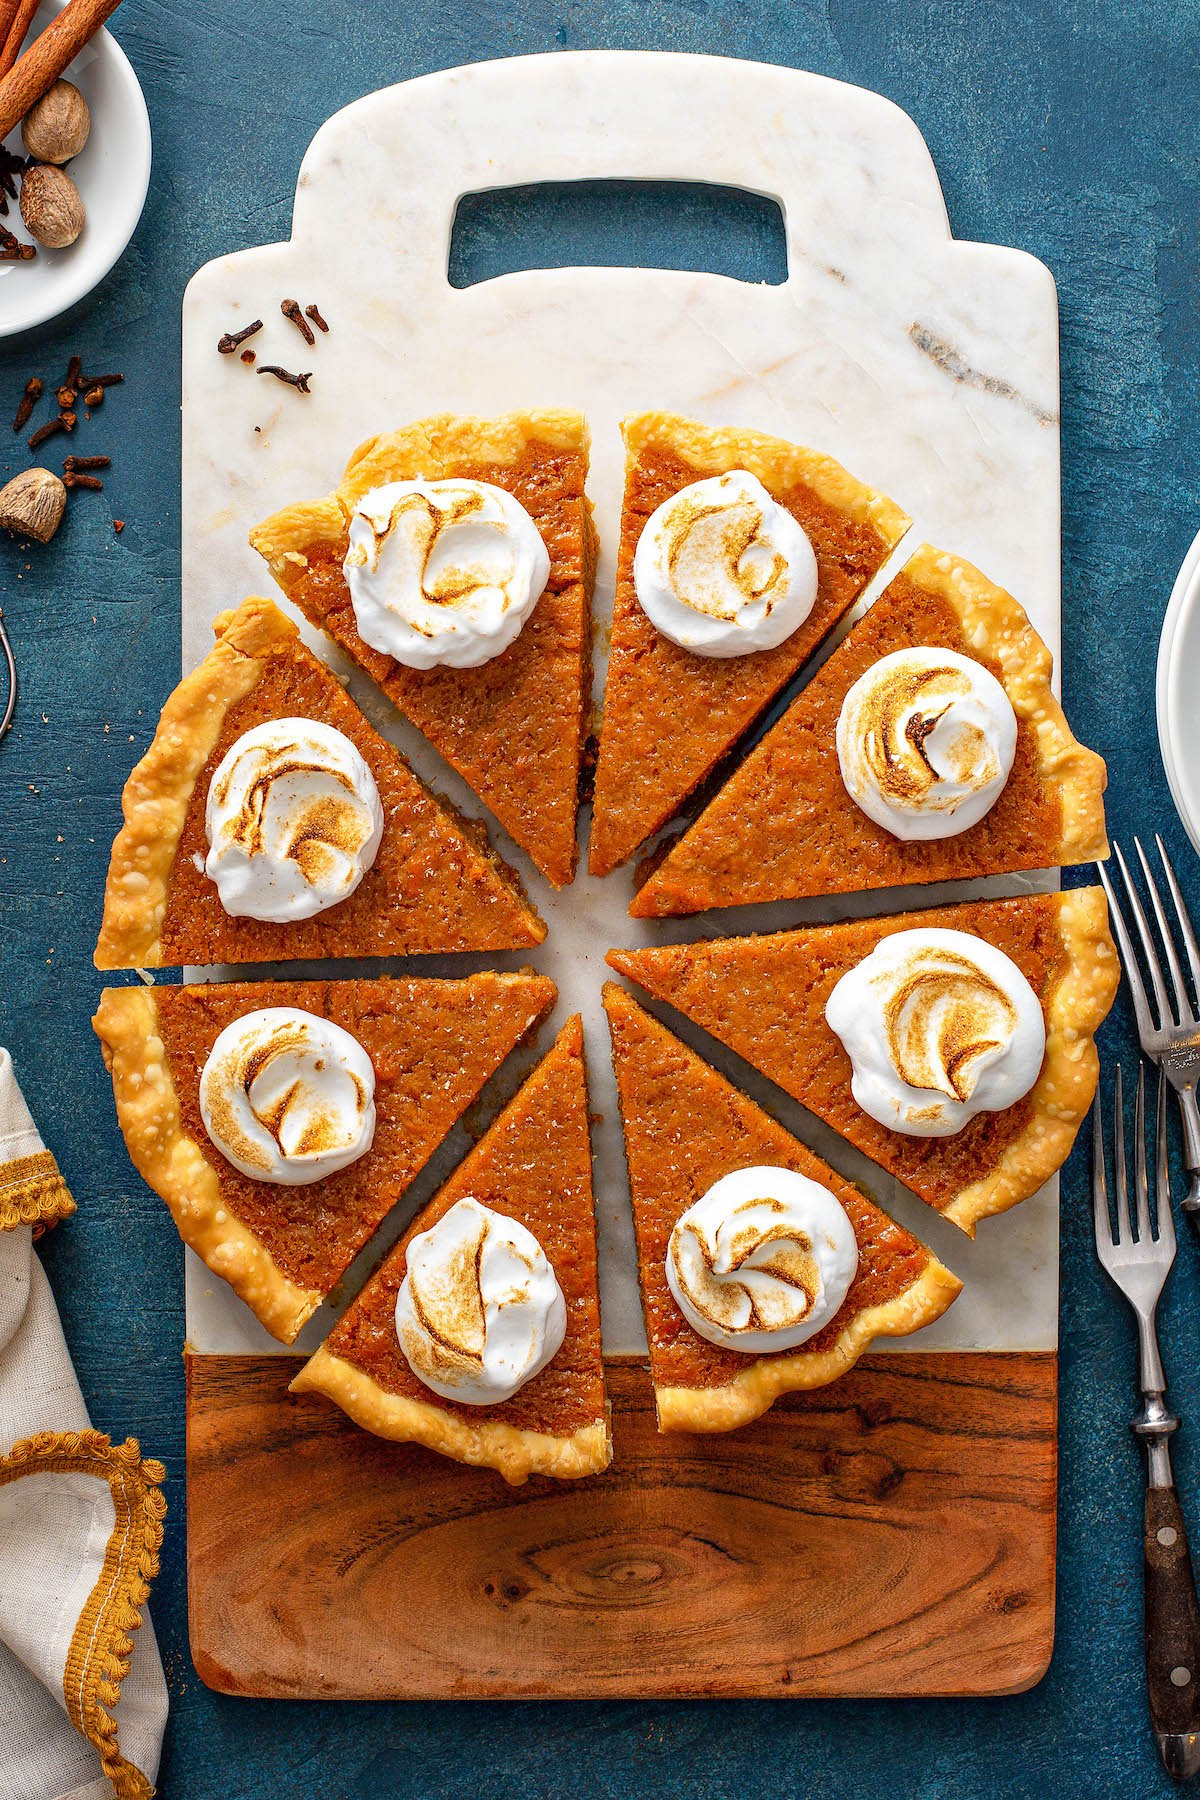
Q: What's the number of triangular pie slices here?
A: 8